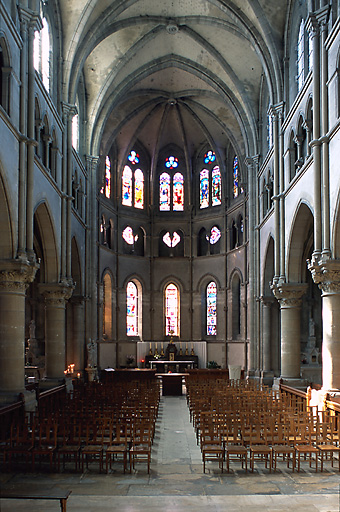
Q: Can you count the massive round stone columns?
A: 4